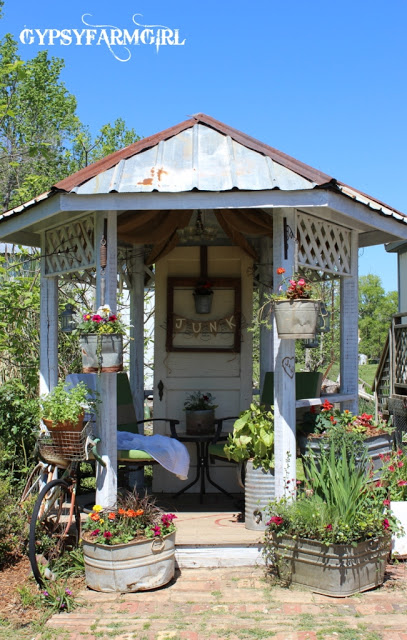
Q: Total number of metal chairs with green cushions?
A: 2